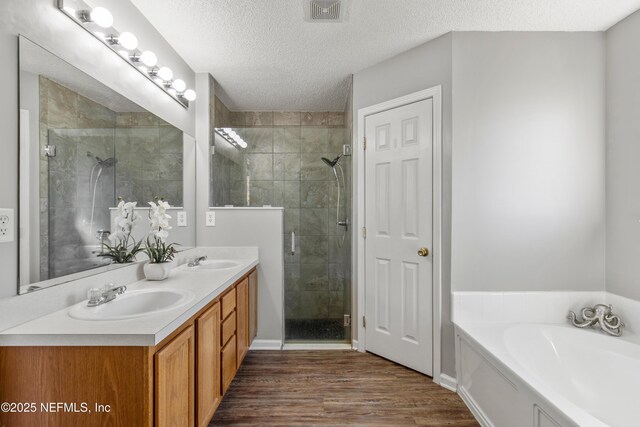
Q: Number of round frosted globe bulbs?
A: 6